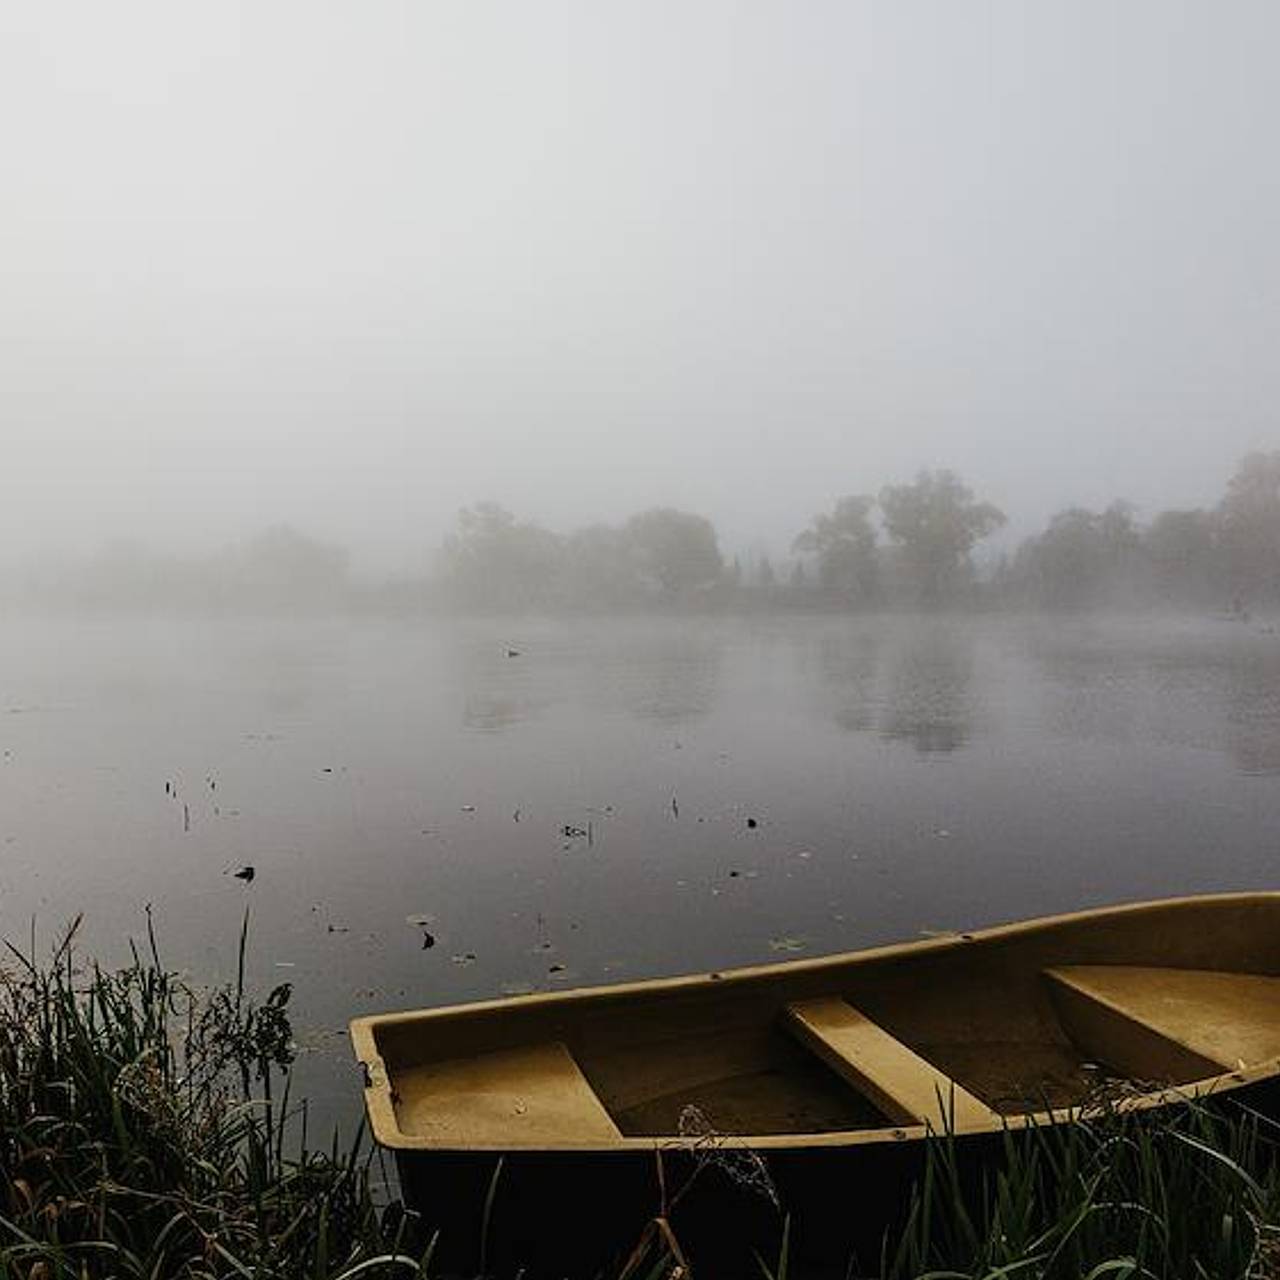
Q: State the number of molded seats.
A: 3